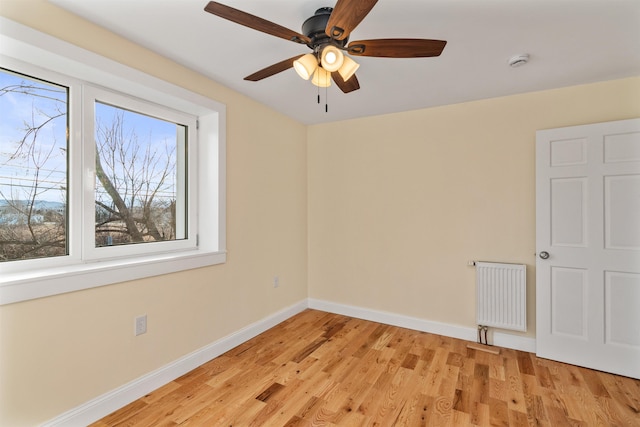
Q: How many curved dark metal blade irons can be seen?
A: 3